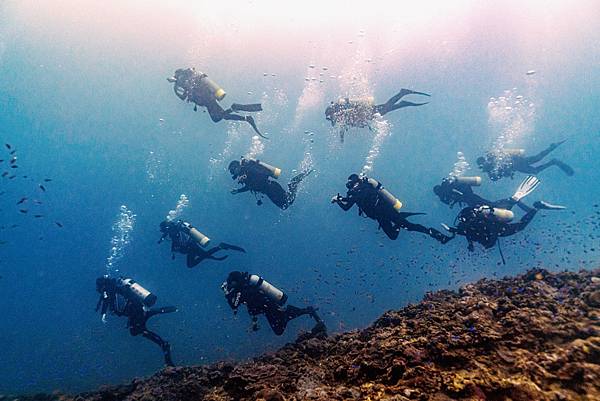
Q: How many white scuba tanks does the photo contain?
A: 2